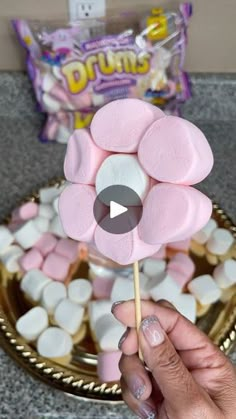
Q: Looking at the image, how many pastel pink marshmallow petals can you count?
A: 6